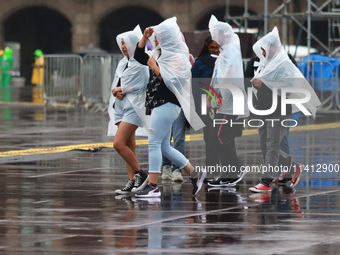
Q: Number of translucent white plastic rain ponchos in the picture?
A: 4